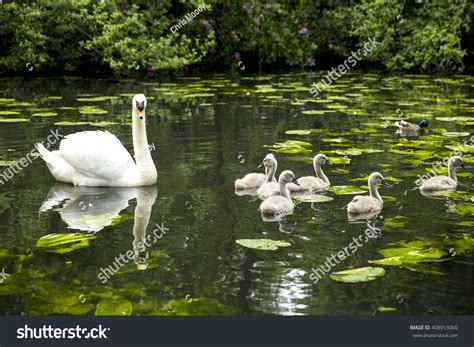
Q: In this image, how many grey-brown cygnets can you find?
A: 6